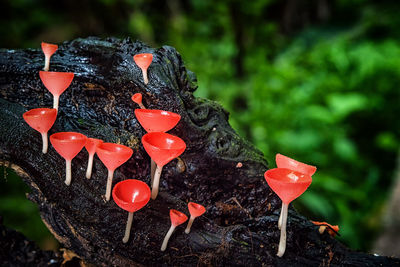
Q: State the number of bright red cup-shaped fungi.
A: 15